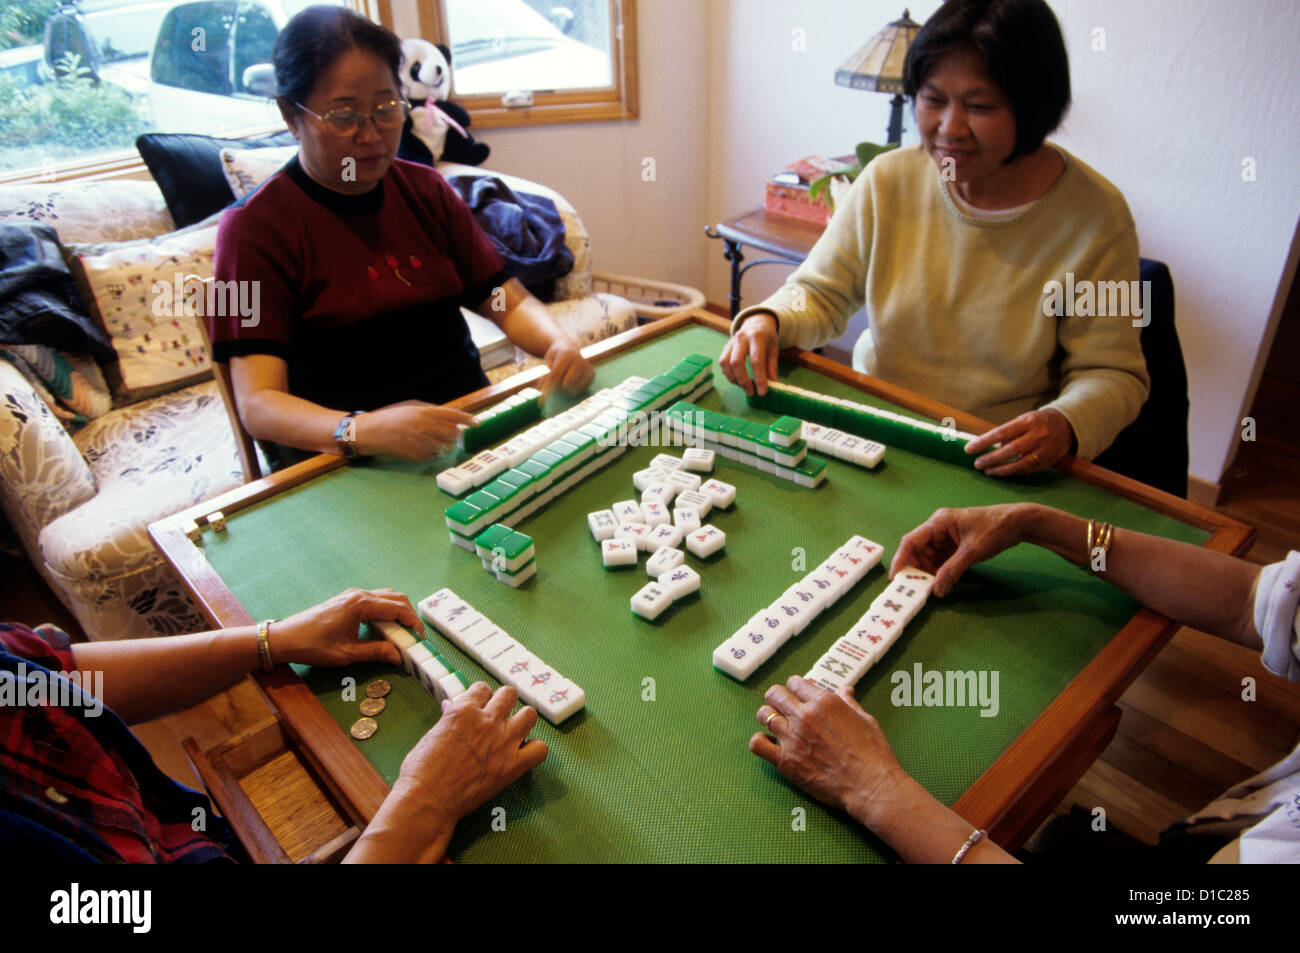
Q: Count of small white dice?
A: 2